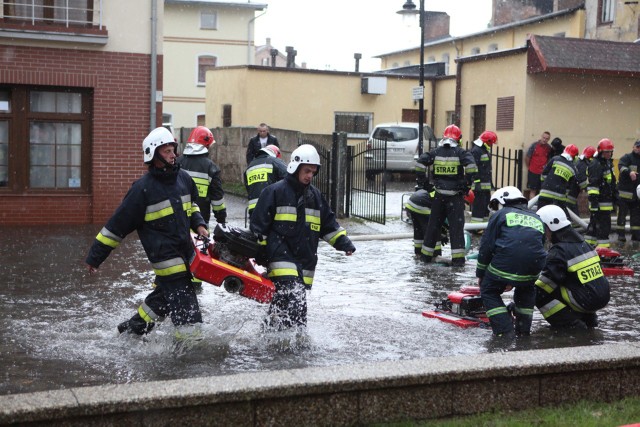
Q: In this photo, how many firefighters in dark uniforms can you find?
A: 13